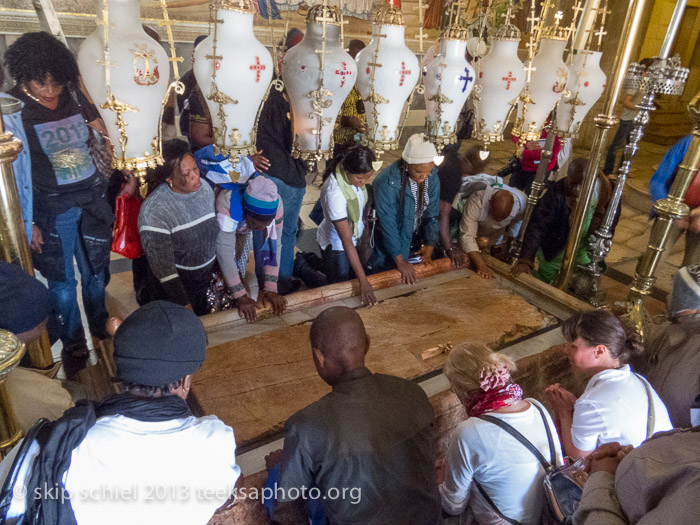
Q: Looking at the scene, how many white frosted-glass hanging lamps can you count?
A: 8